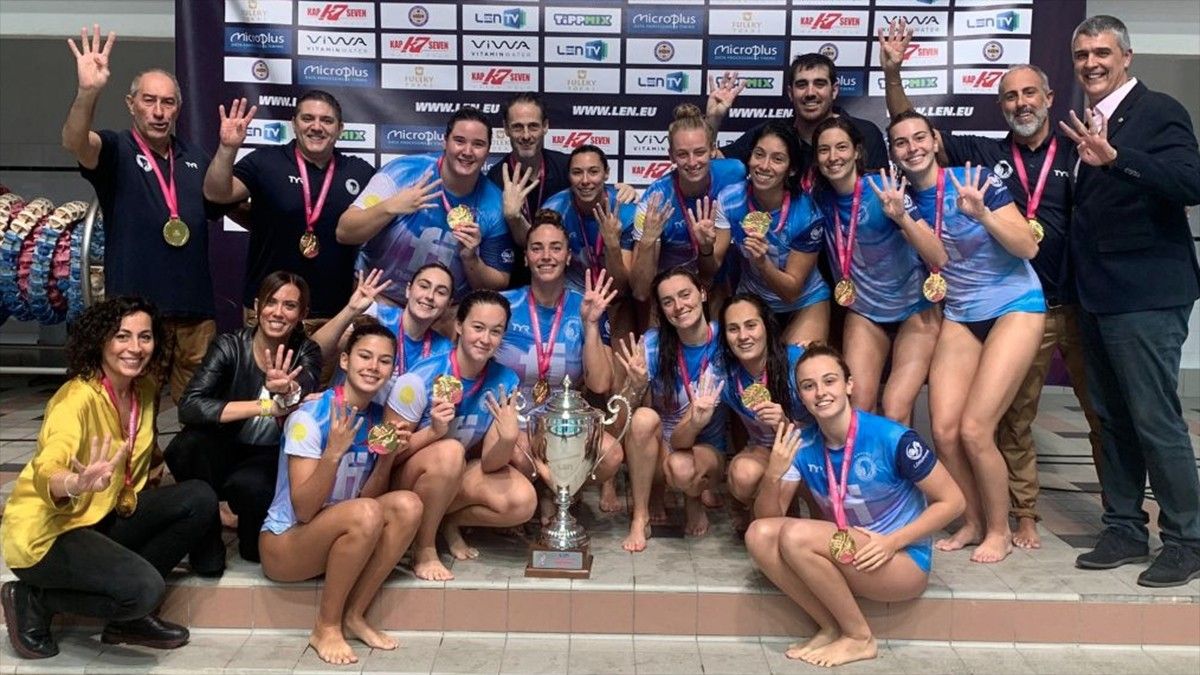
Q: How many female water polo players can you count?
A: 13